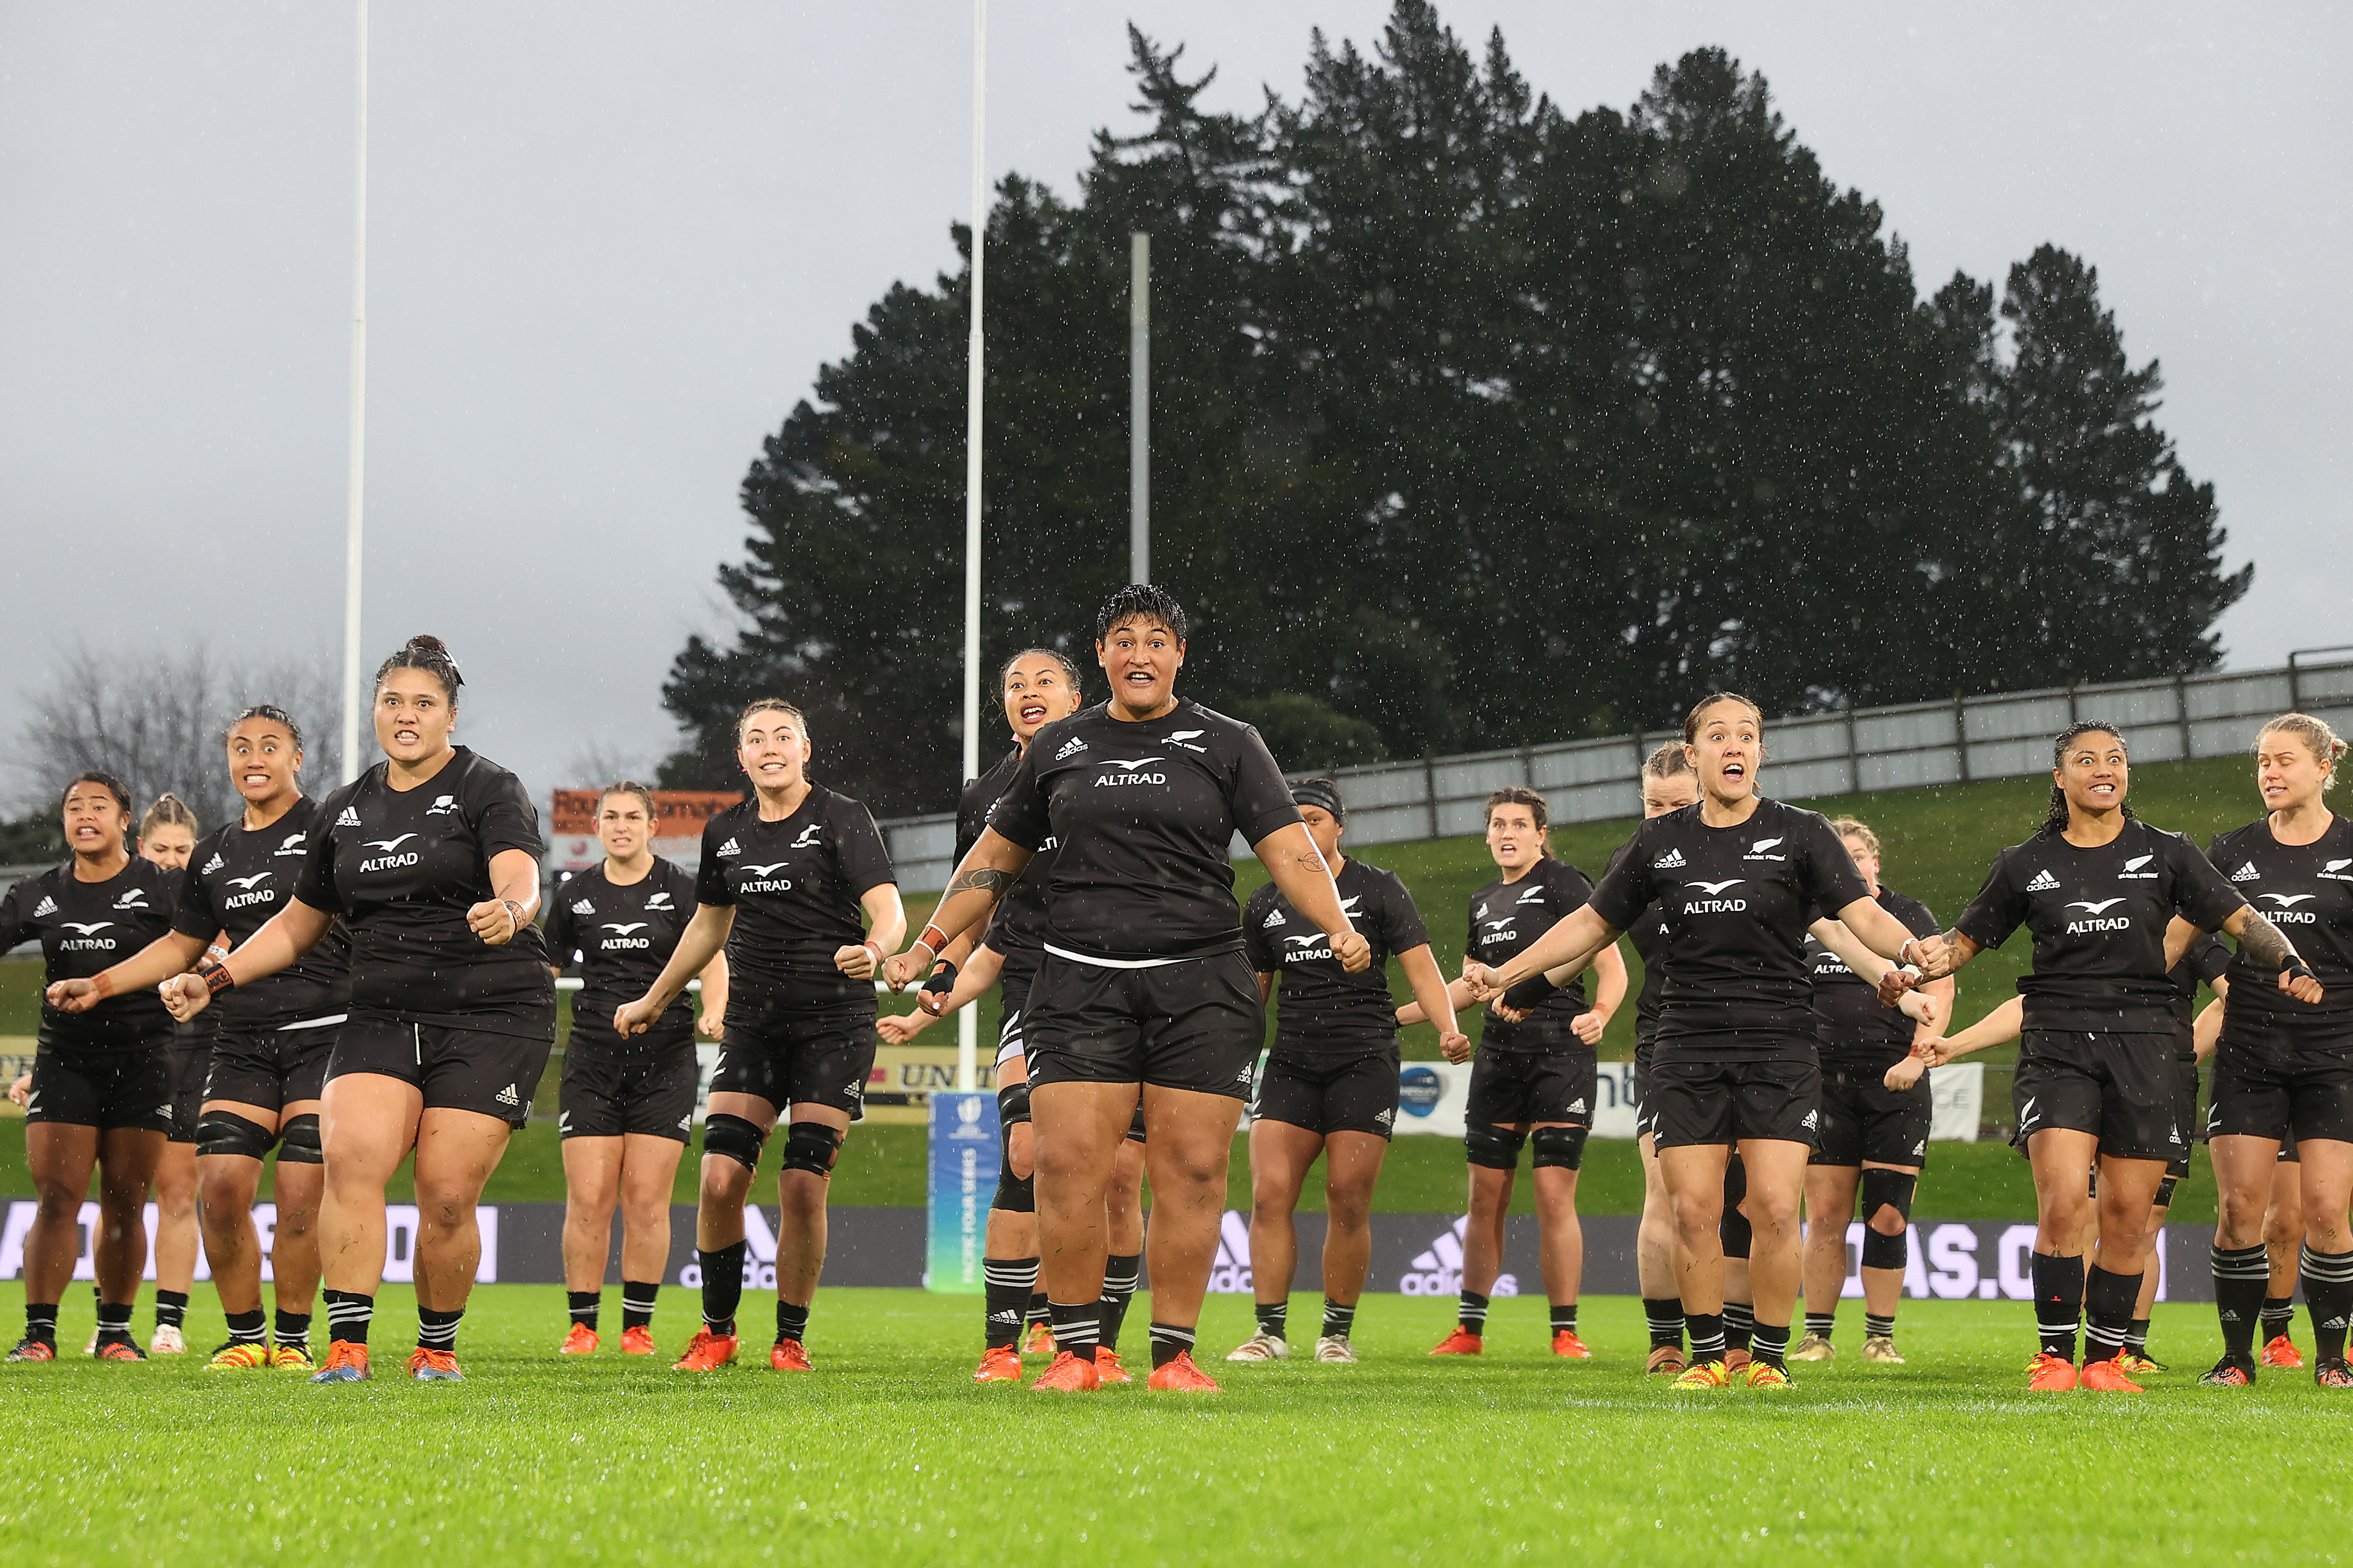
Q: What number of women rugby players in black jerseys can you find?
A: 15